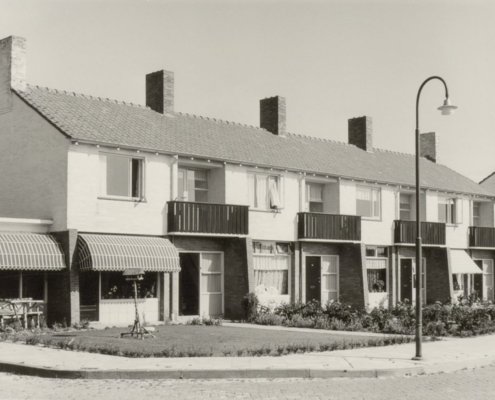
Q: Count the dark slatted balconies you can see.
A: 4